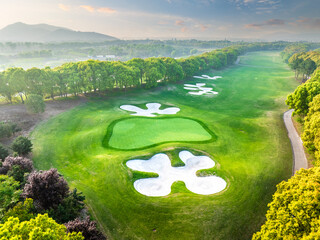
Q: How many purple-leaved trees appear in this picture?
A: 3